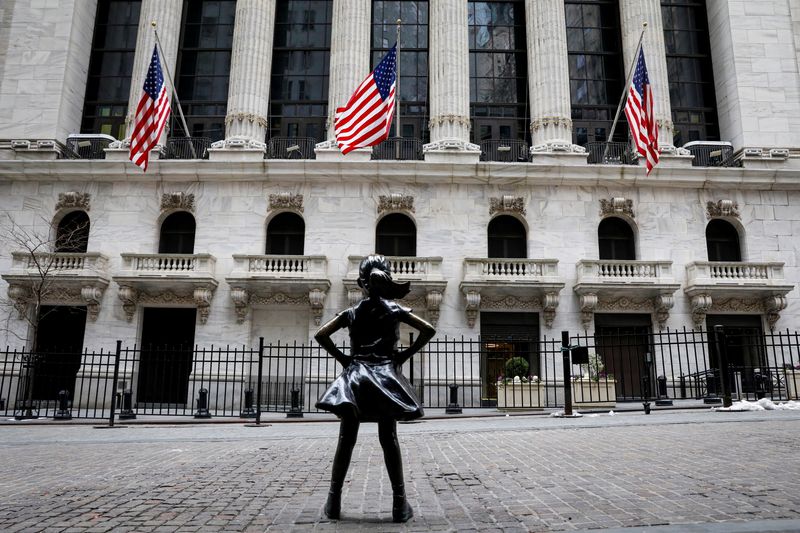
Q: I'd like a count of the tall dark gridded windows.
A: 7